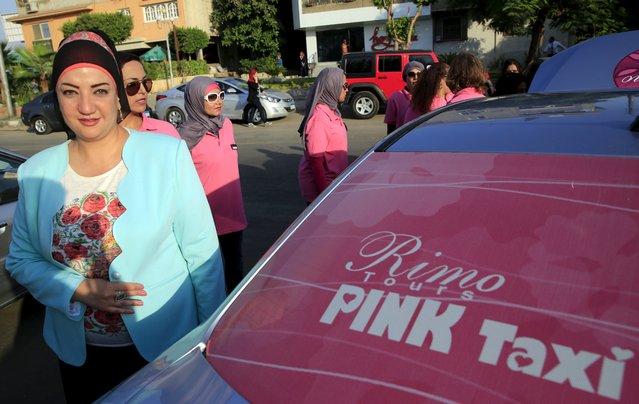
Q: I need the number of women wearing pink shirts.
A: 6